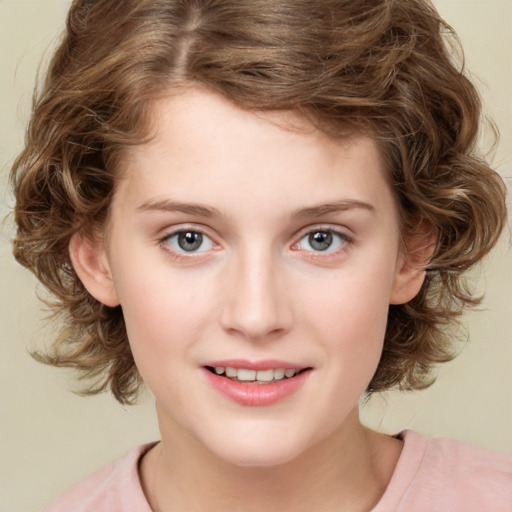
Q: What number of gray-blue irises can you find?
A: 2